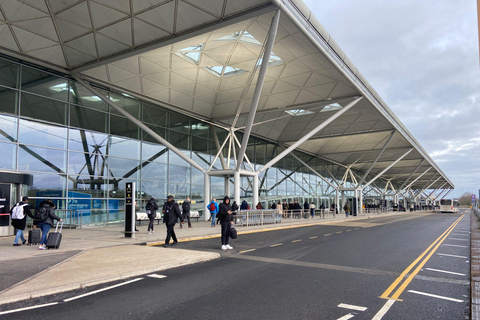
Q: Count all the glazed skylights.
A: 6